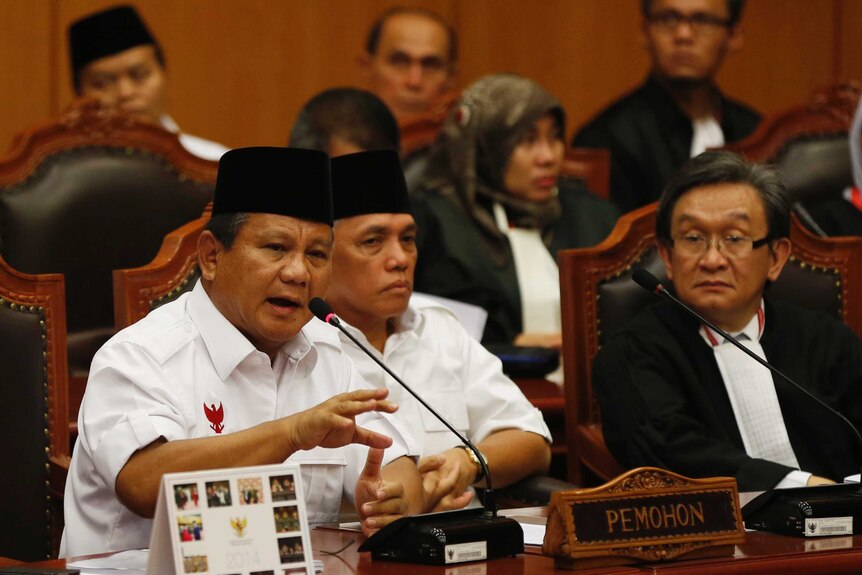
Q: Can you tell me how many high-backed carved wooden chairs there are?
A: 6